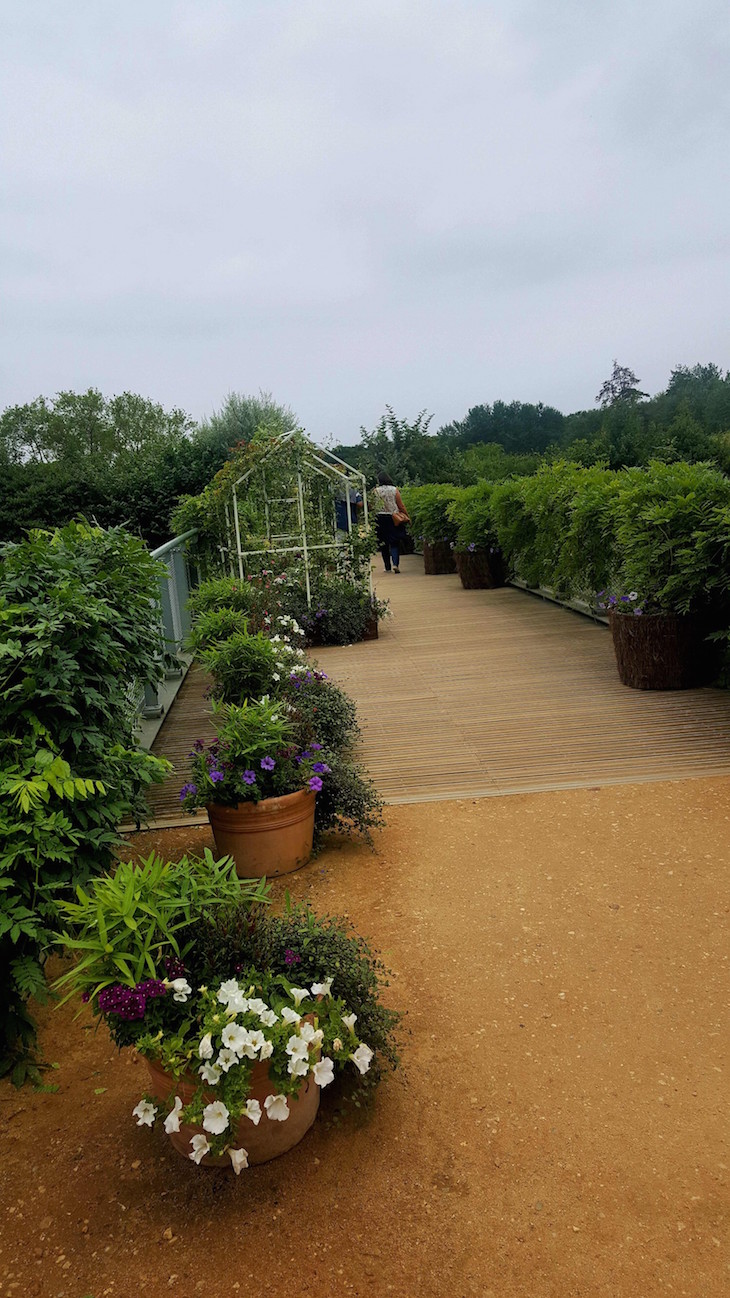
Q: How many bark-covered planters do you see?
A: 3